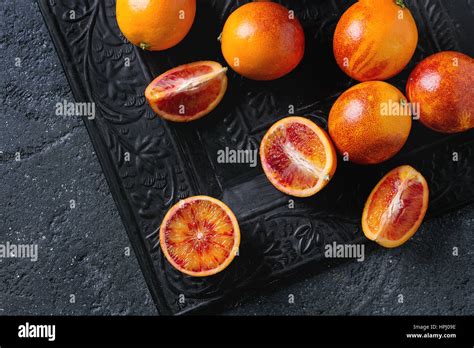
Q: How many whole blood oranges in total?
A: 5